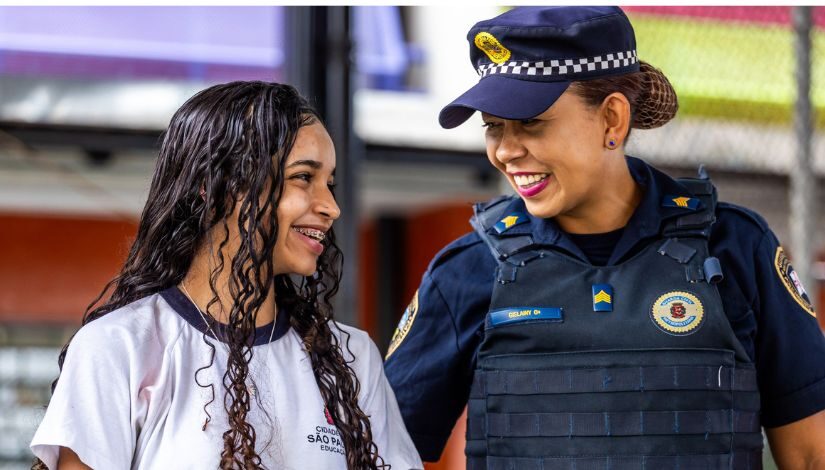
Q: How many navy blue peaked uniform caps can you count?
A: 1